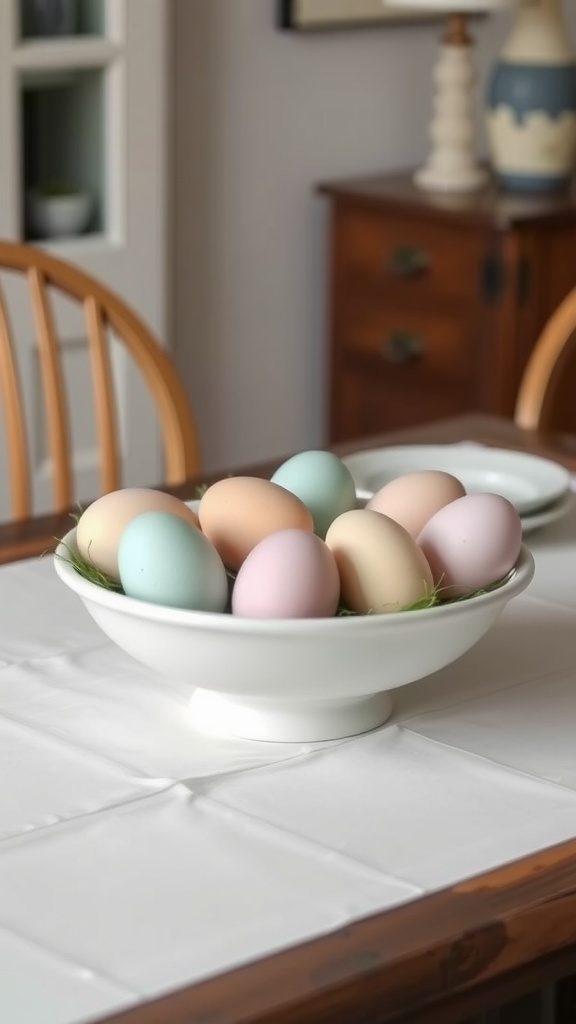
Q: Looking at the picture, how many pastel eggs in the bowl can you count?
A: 8